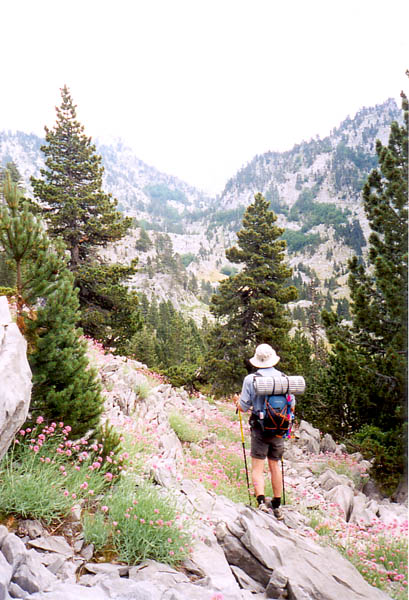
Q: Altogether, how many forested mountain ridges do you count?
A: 2